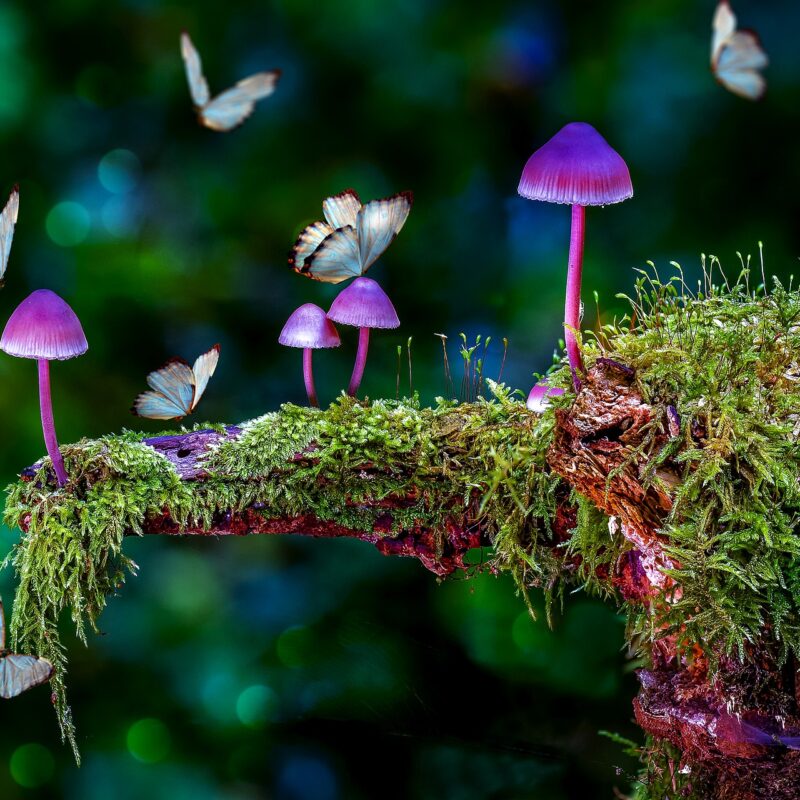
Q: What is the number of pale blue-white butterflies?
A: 6